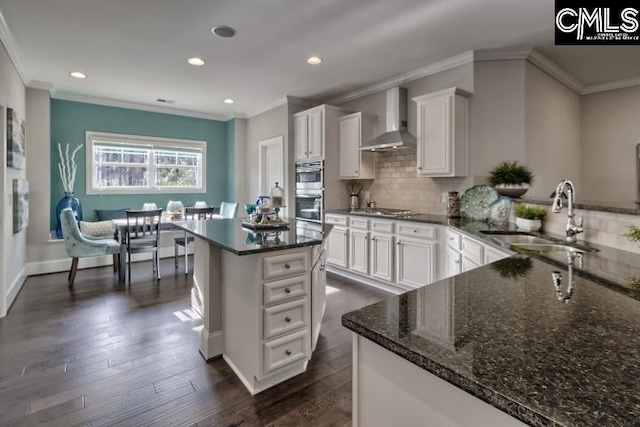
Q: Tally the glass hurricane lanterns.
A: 3